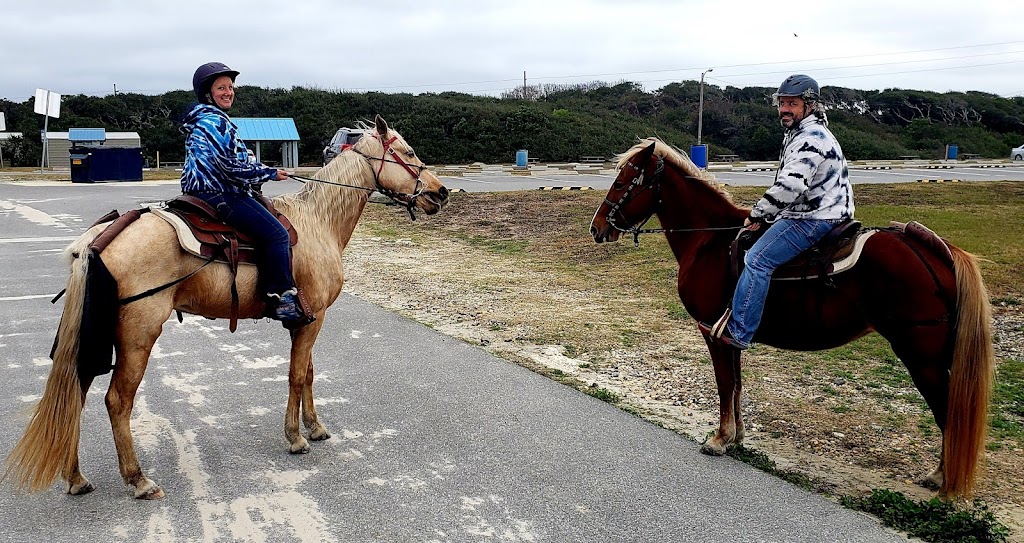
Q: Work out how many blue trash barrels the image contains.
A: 3